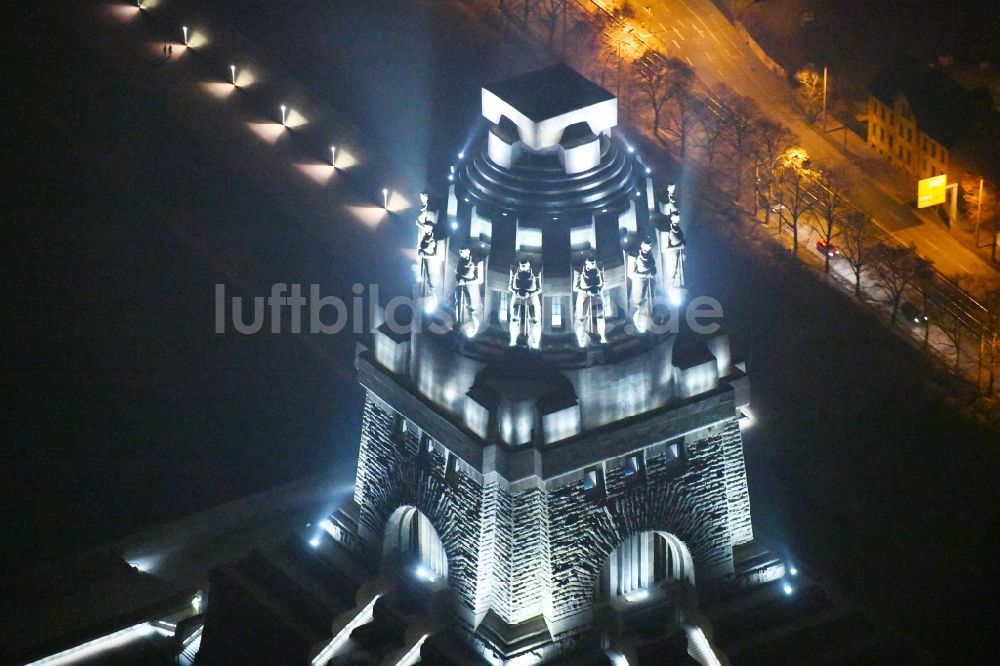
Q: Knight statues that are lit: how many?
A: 8